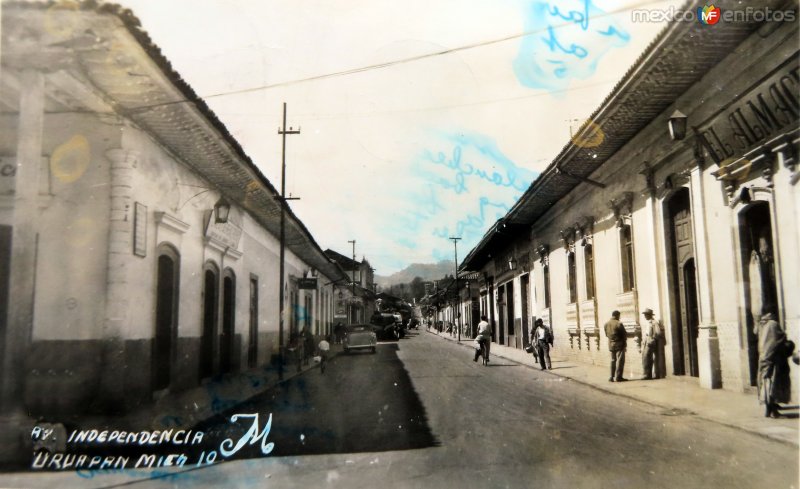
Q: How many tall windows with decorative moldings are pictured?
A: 4